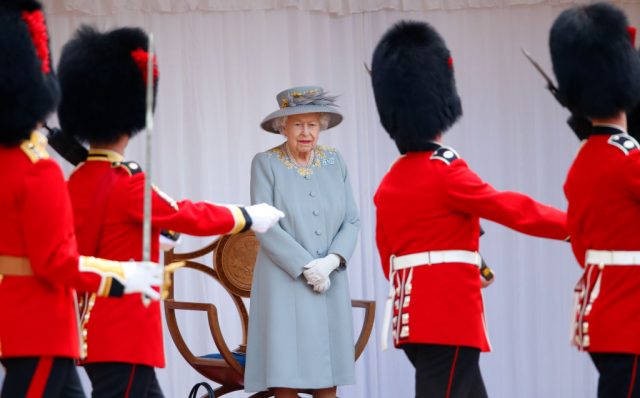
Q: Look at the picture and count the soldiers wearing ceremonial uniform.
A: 4